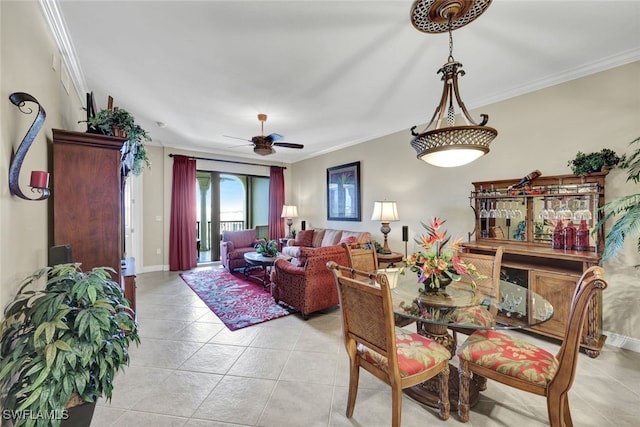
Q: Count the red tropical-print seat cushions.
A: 3